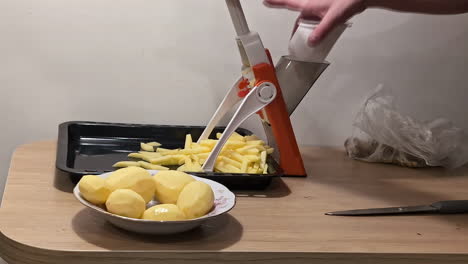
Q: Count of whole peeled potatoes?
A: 6